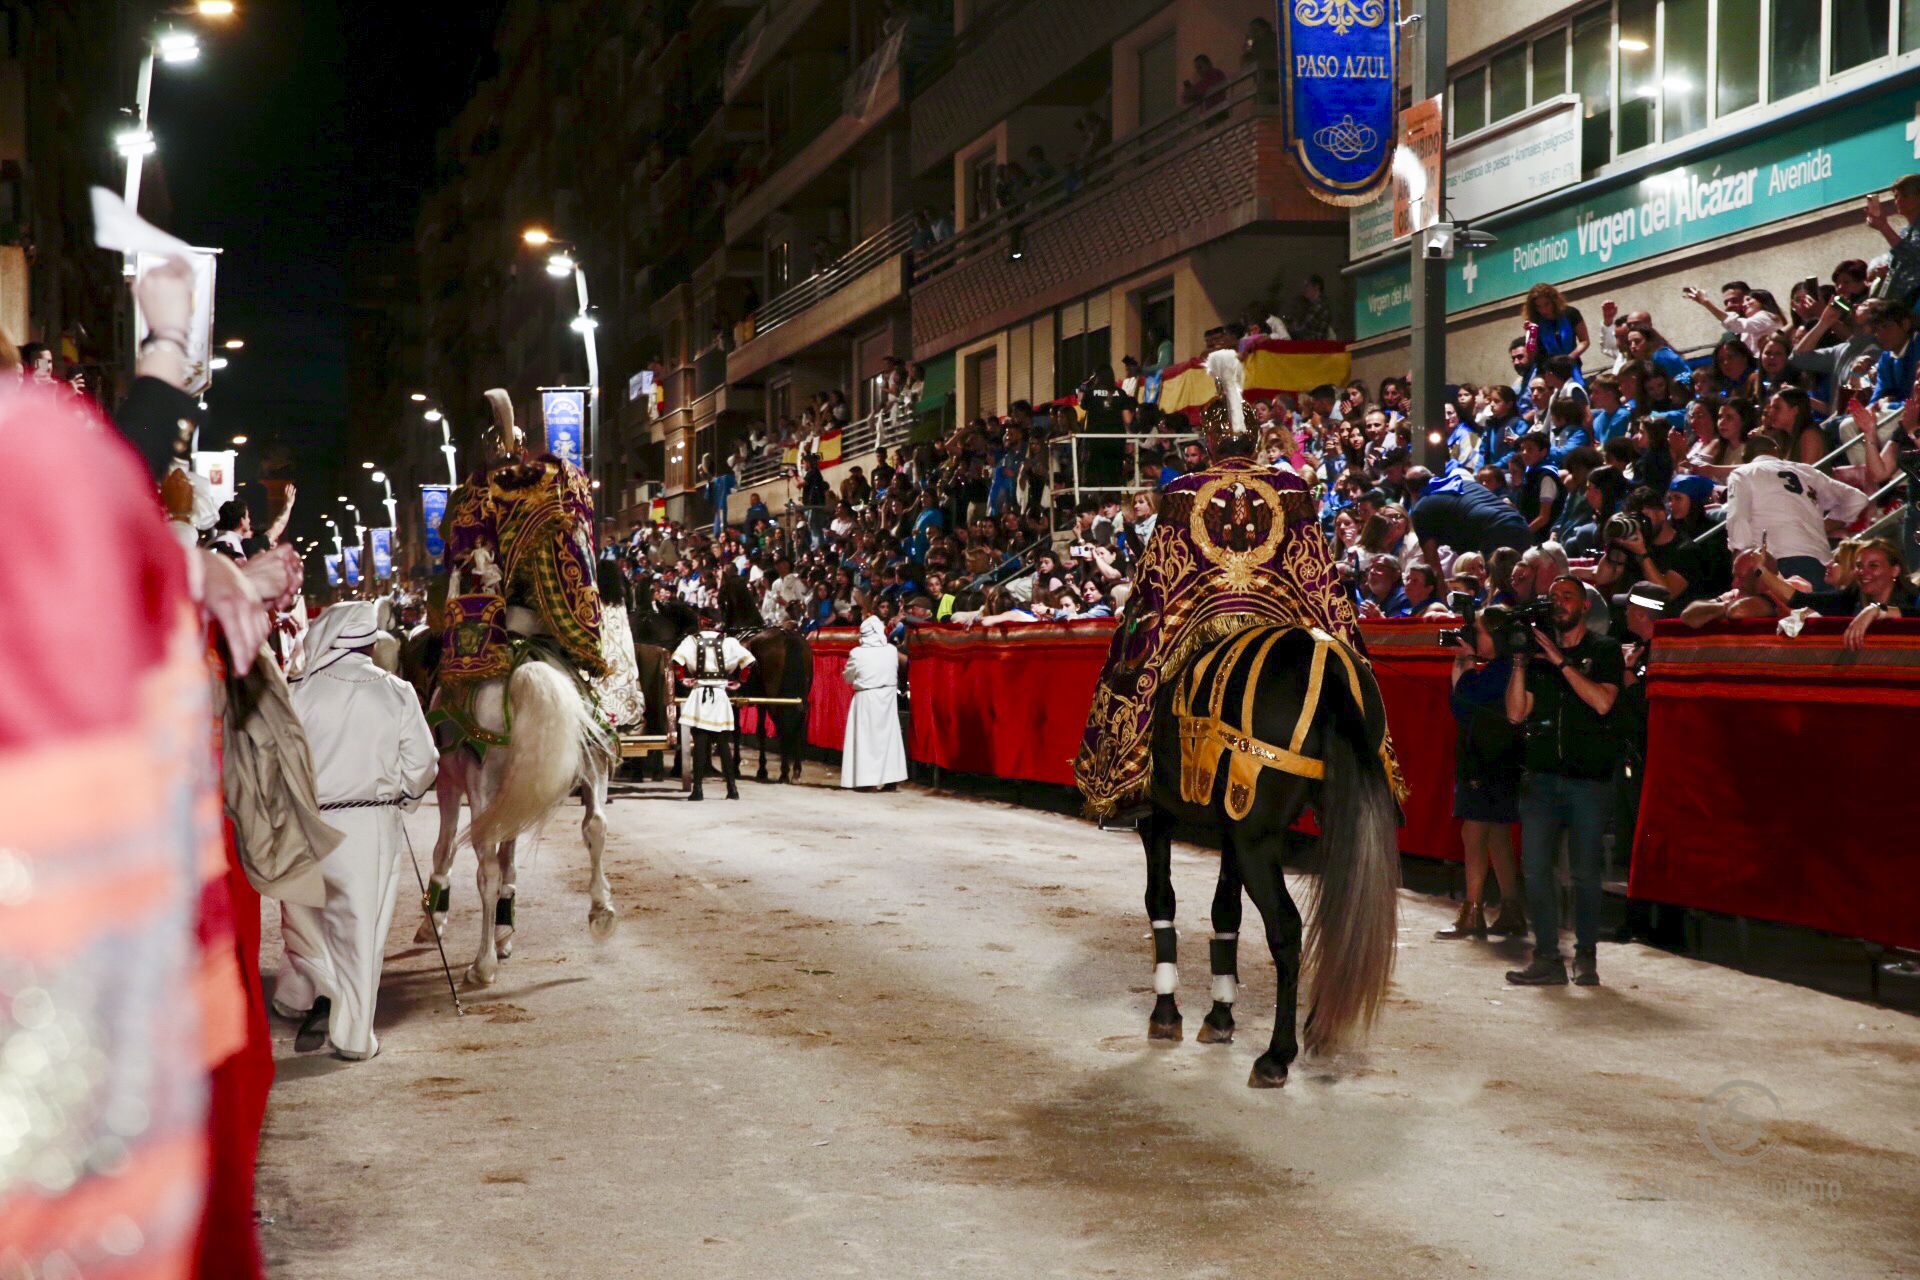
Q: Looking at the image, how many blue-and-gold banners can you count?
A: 6